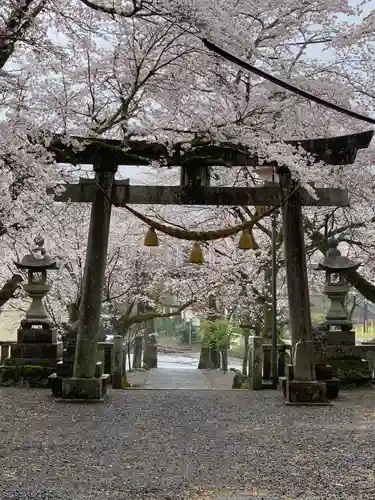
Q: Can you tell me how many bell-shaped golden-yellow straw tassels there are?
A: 3